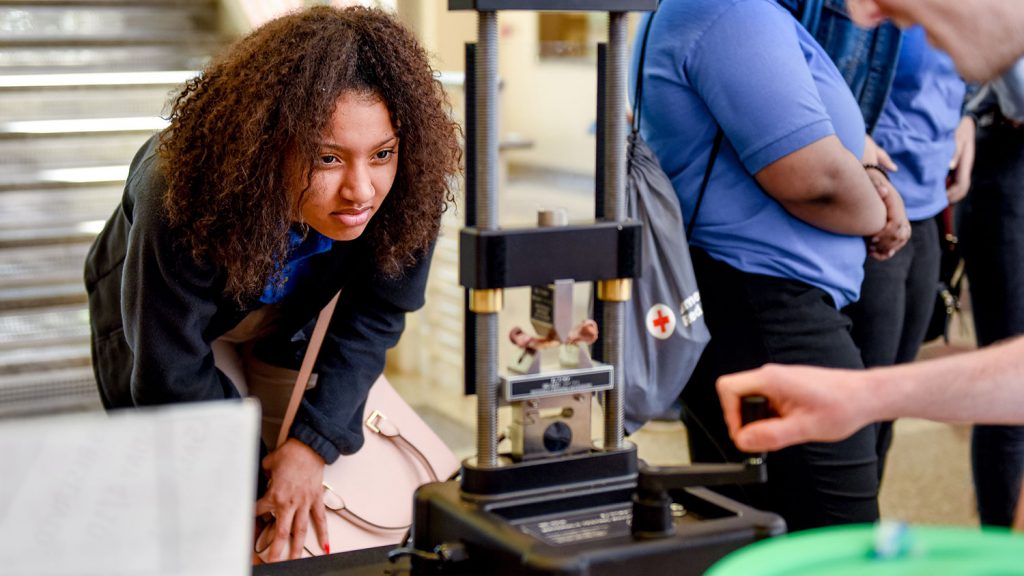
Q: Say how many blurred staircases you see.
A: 1